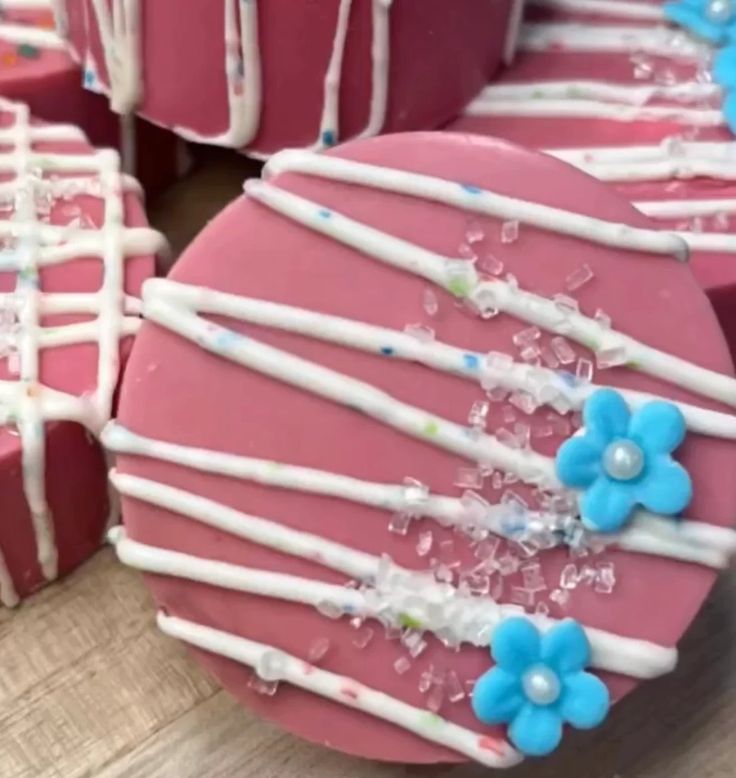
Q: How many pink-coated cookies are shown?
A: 5